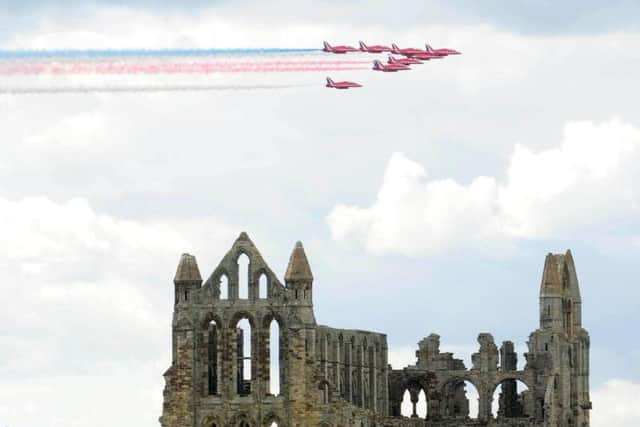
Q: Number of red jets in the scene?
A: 8